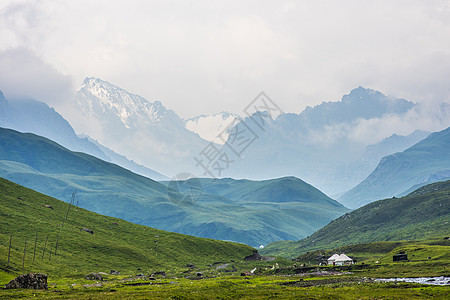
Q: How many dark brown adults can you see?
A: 0